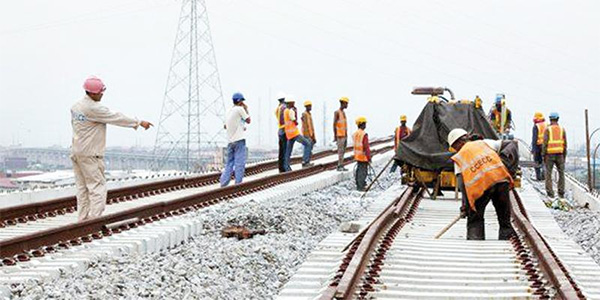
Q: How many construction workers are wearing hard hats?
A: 12